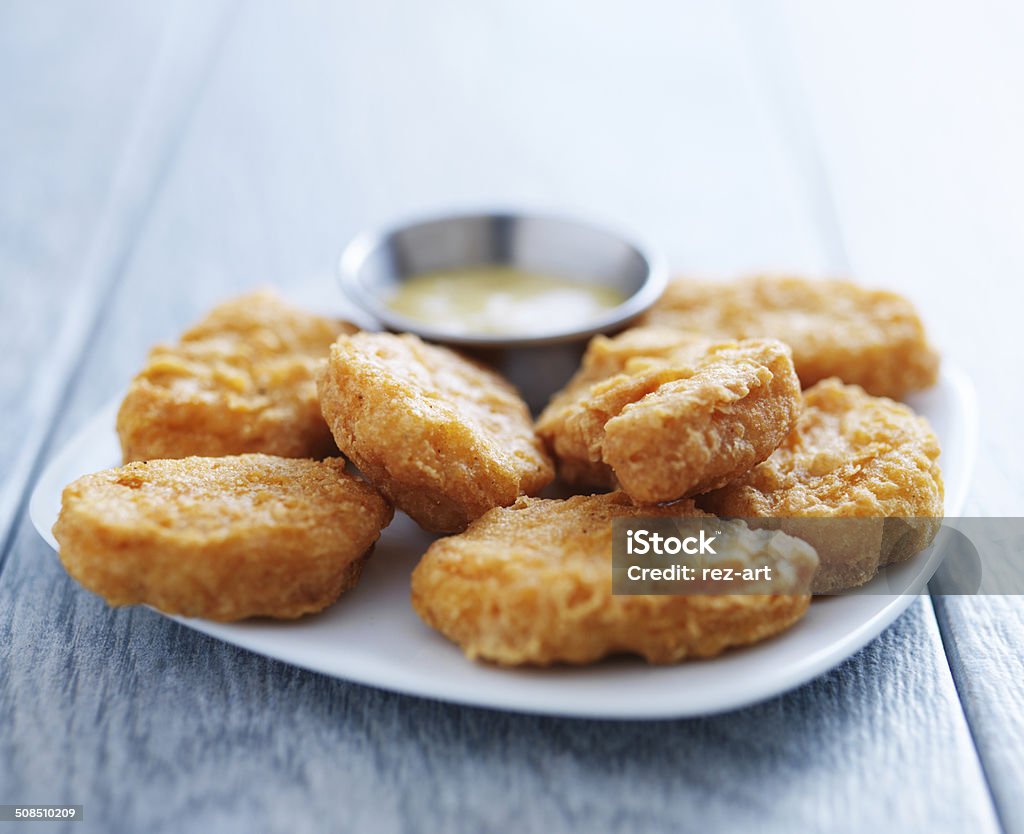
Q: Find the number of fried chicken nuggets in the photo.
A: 8